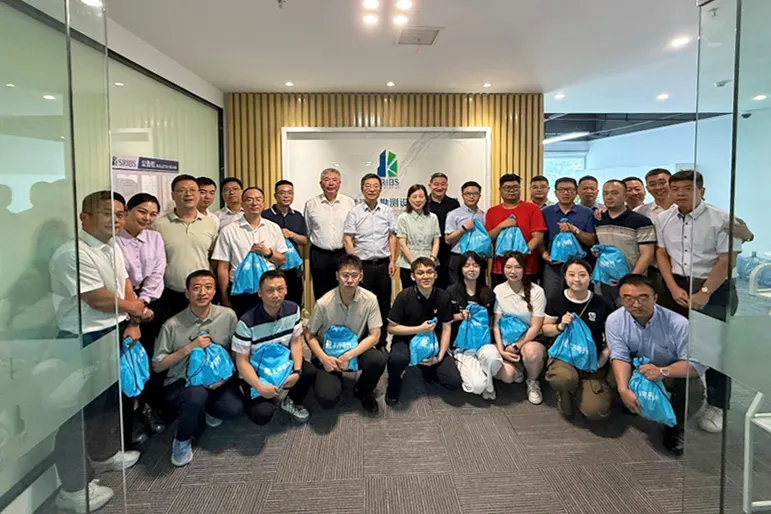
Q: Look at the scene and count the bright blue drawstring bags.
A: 15